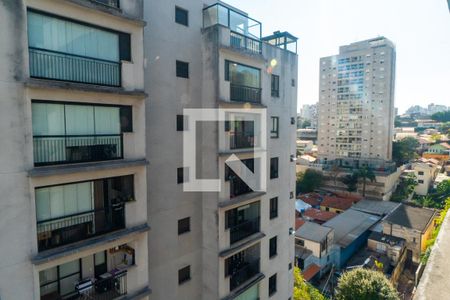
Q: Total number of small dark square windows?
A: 6